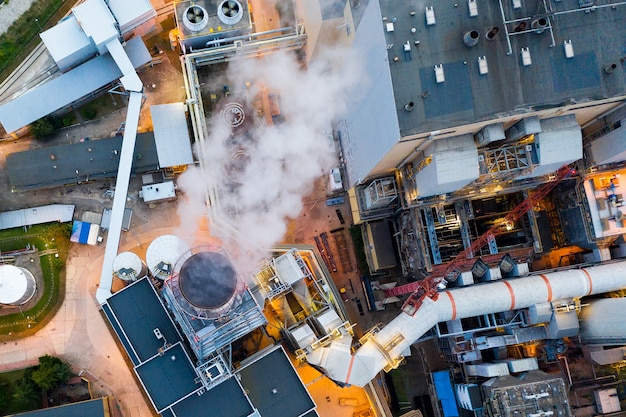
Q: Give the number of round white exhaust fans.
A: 2